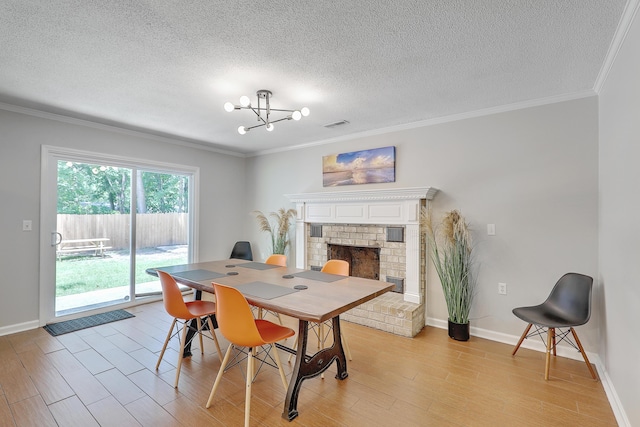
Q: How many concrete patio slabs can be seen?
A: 1